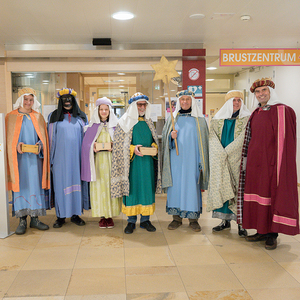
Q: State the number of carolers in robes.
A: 7